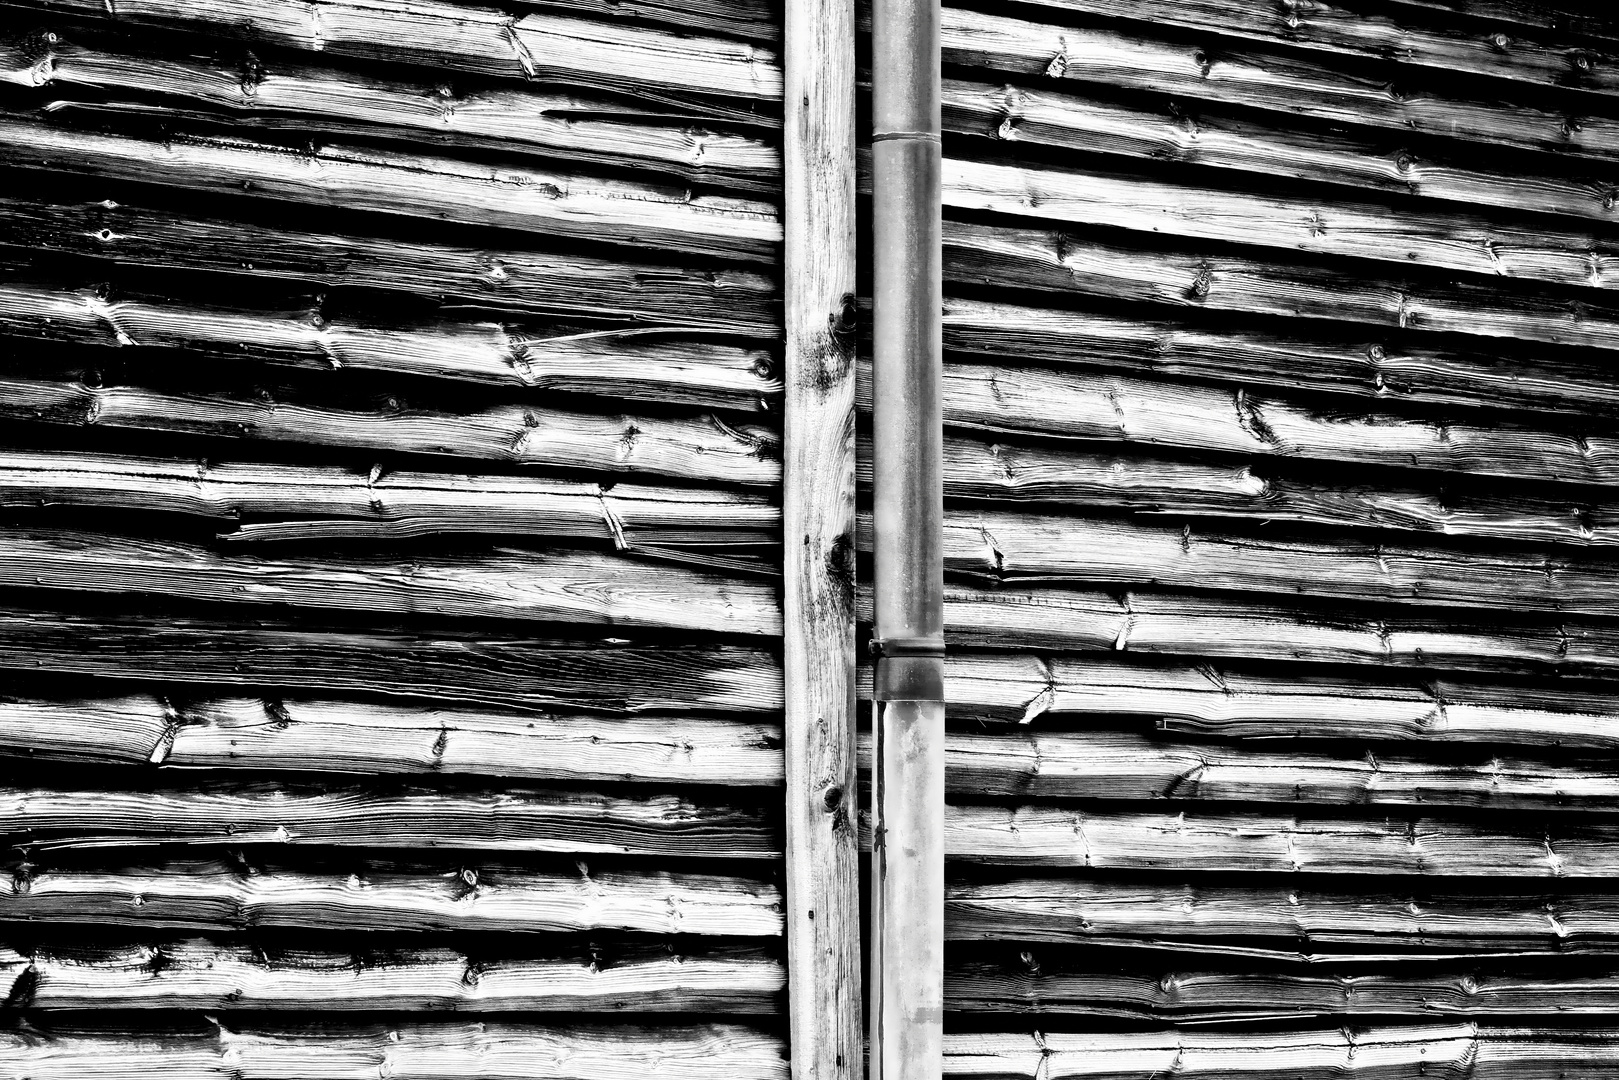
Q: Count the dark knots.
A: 3